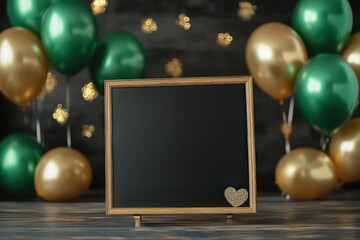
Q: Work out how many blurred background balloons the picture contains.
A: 12